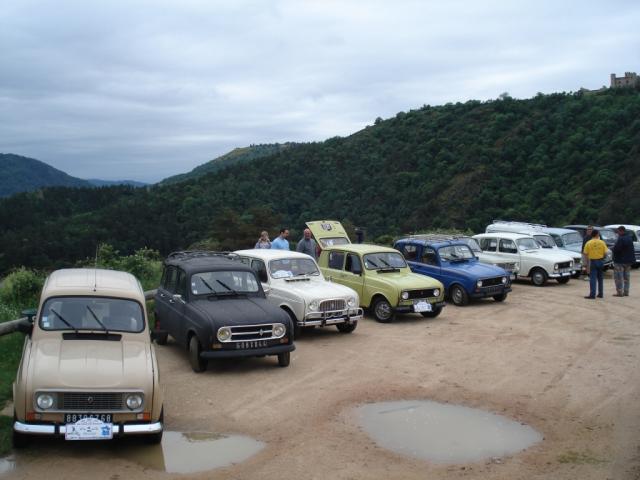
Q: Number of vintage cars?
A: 11